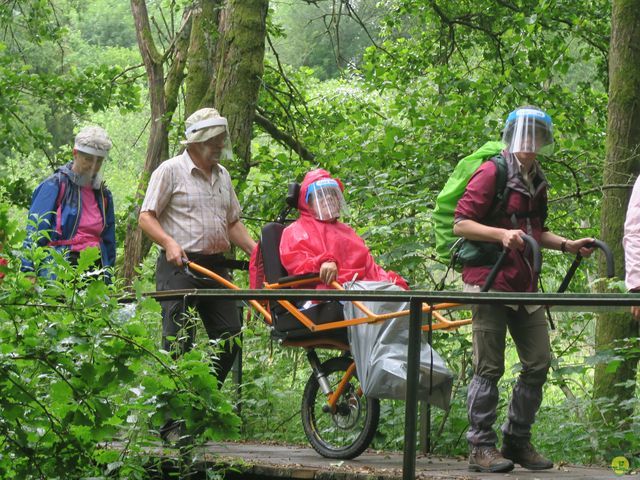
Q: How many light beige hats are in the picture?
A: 2